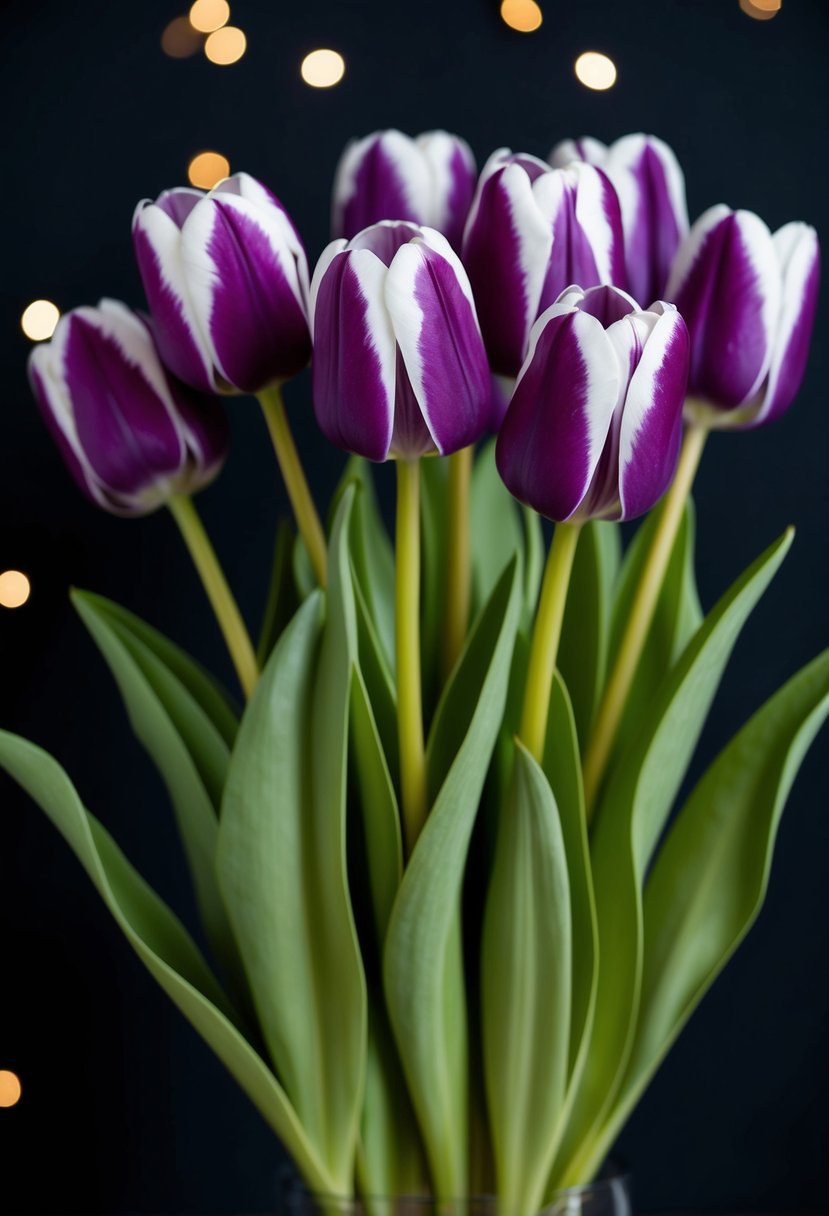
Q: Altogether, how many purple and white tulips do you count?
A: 8